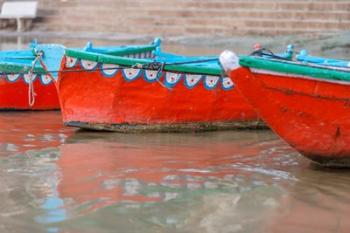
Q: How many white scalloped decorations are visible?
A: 12